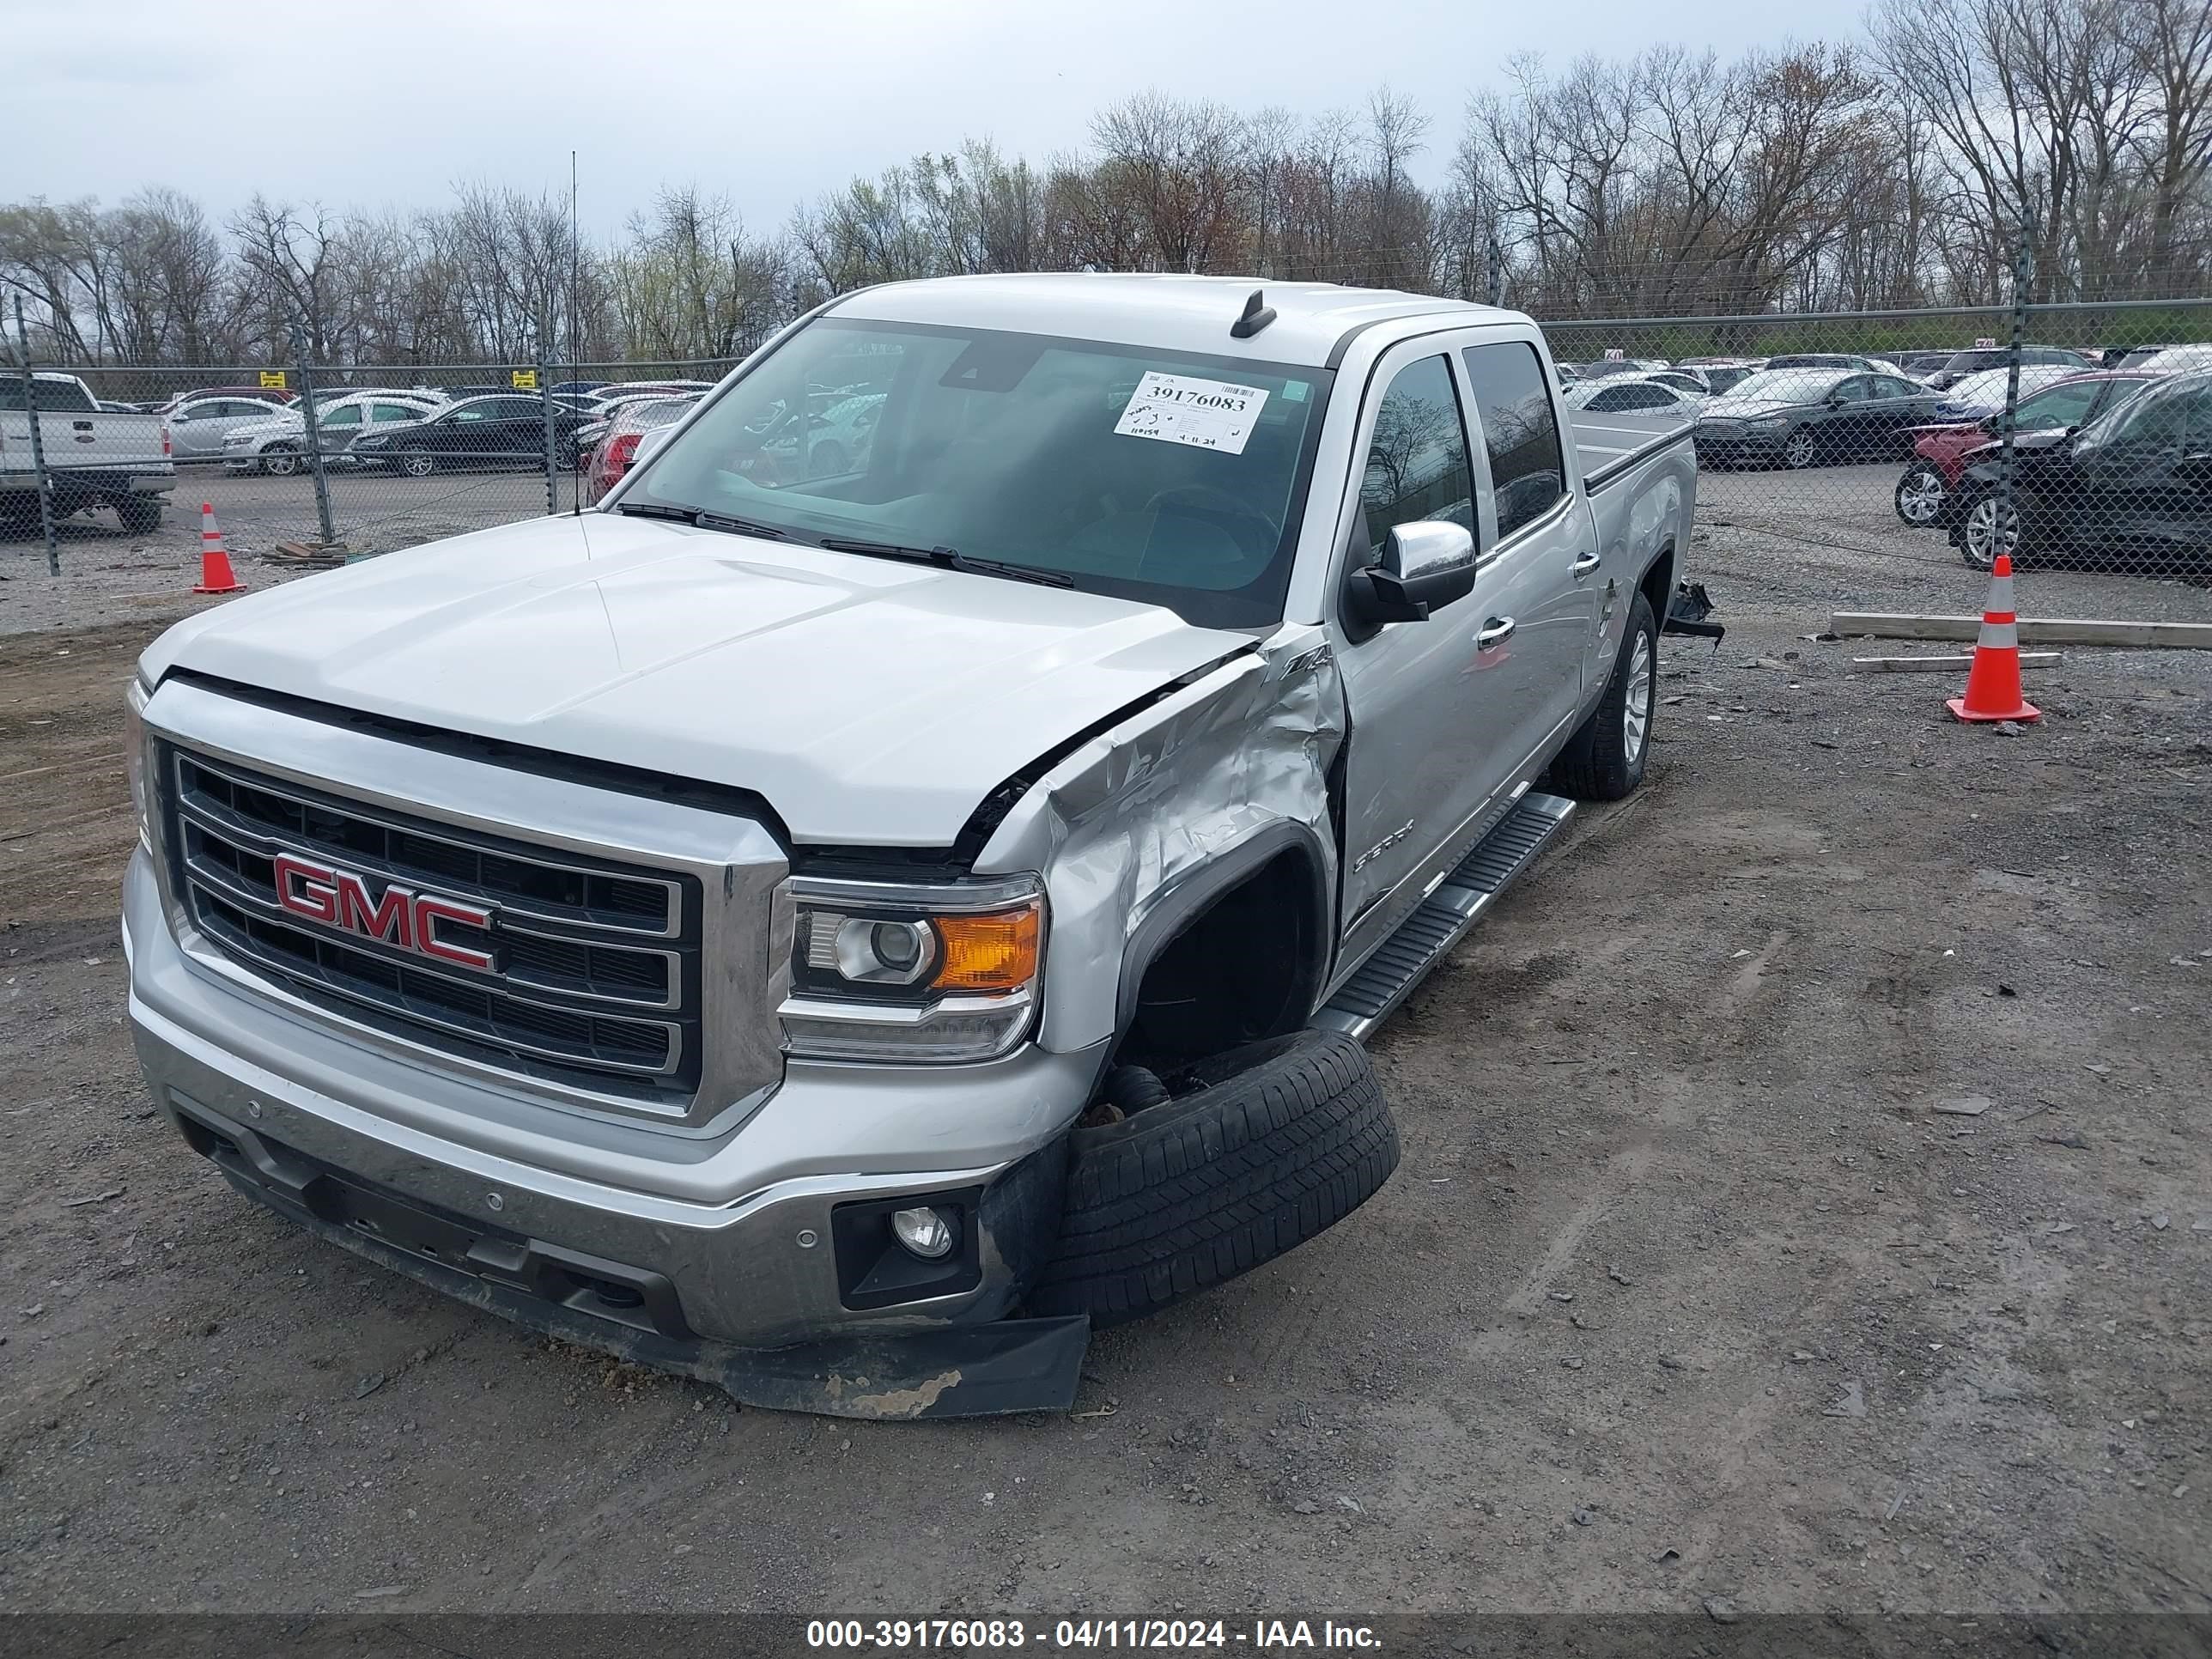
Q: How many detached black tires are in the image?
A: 1